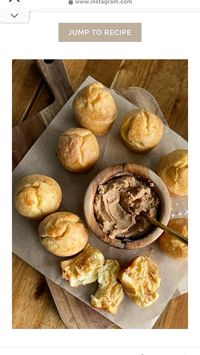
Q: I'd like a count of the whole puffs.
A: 7